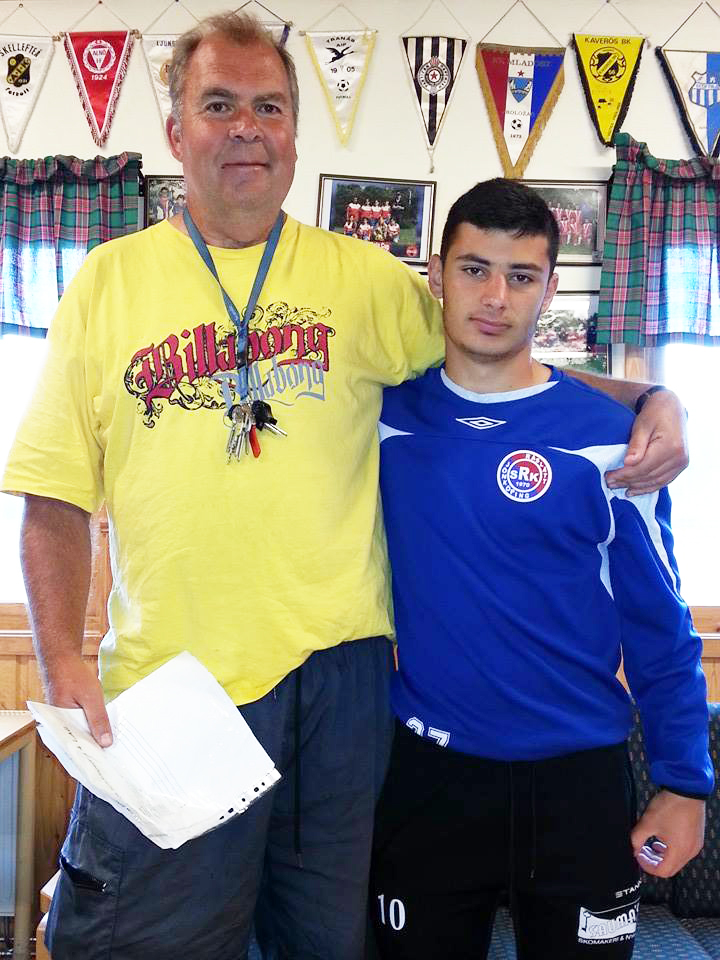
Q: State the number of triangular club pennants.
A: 9